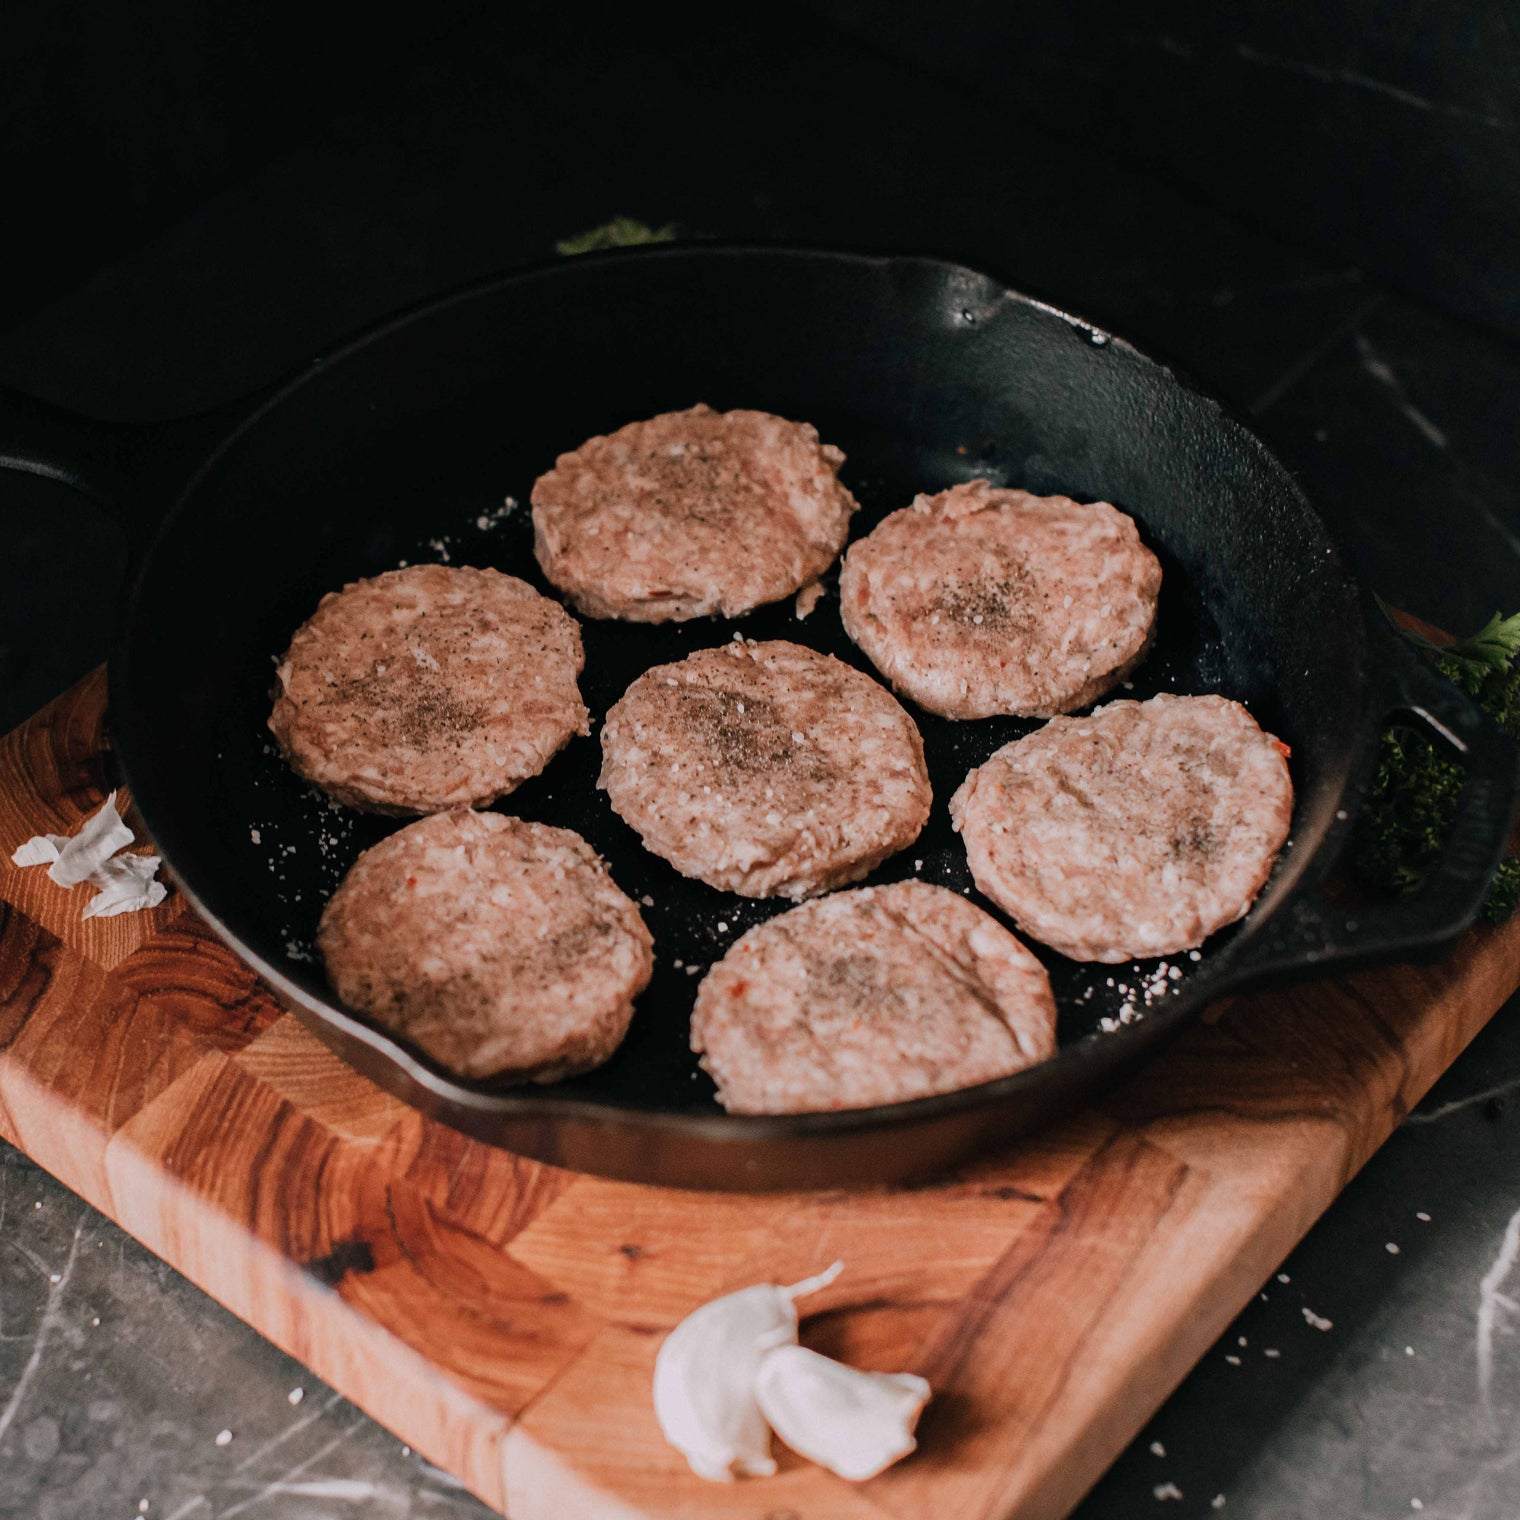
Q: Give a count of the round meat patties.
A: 7